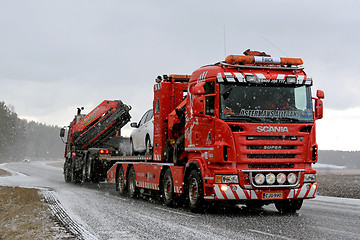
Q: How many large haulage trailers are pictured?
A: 2